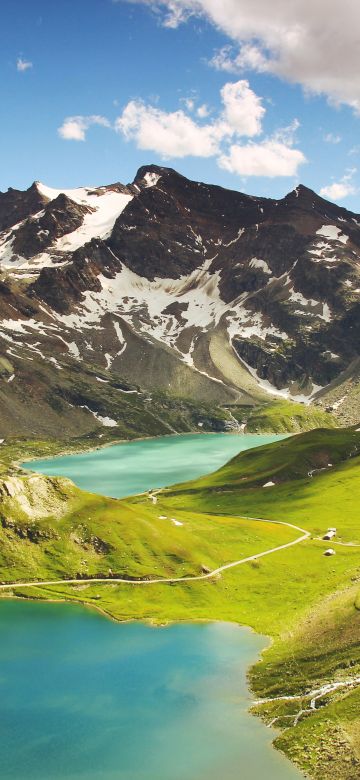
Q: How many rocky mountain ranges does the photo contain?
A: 1